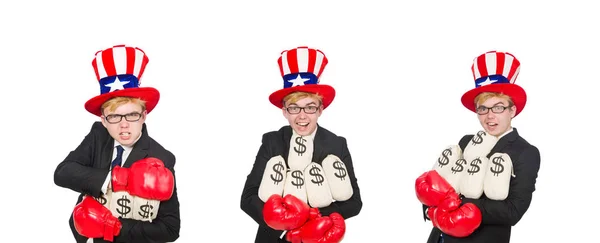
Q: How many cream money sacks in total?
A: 13